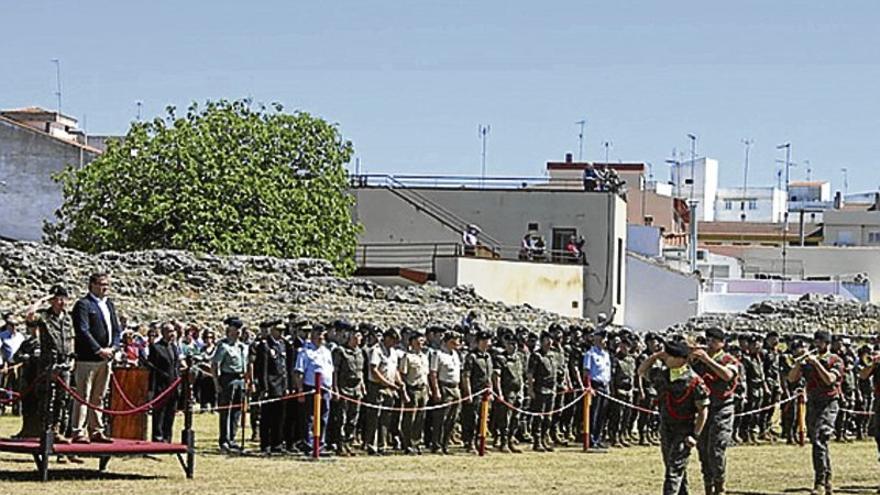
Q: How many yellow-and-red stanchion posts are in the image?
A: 4